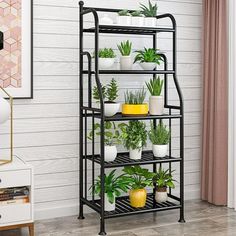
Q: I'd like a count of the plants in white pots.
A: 13